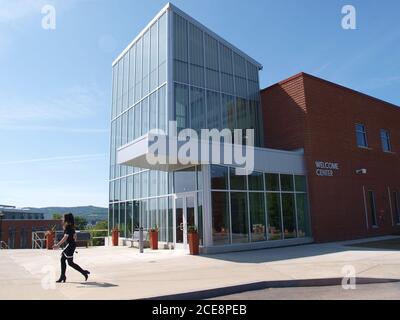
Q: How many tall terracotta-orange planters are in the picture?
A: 4